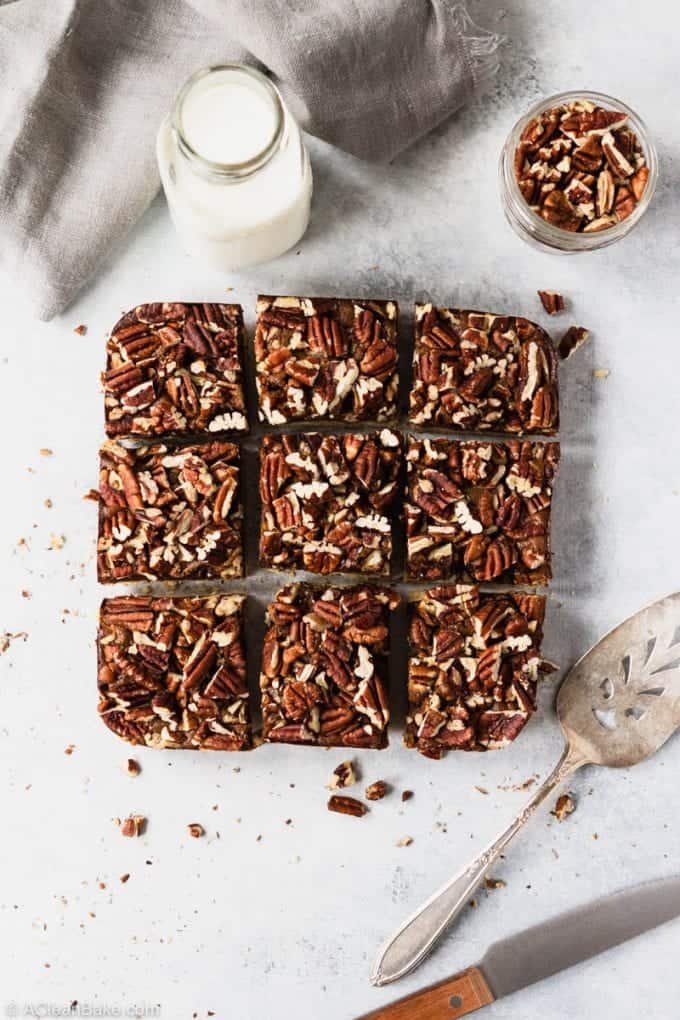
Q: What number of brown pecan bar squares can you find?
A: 9